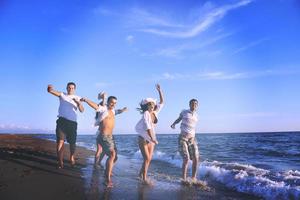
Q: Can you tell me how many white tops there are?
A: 4